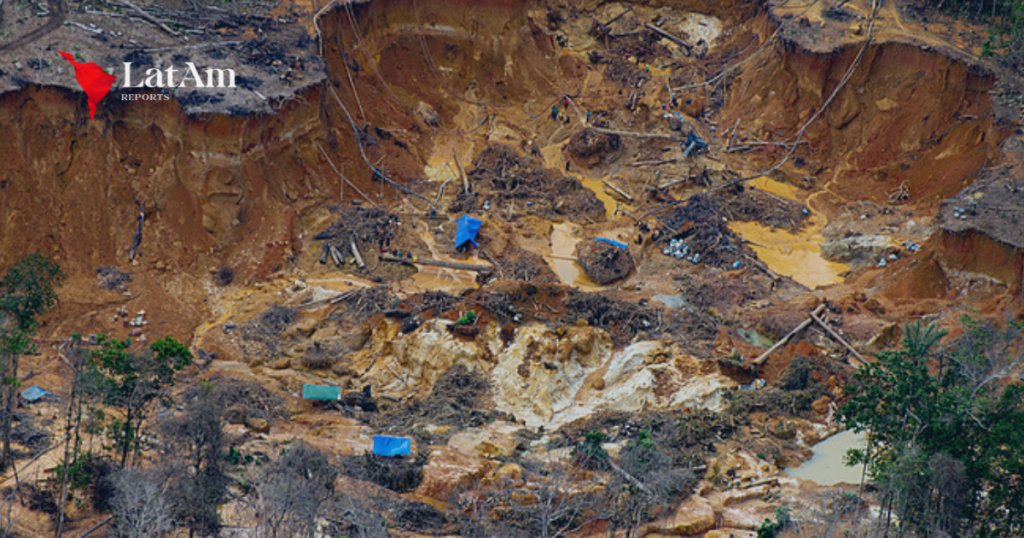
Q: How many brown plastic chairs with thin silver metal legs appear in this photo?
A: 0